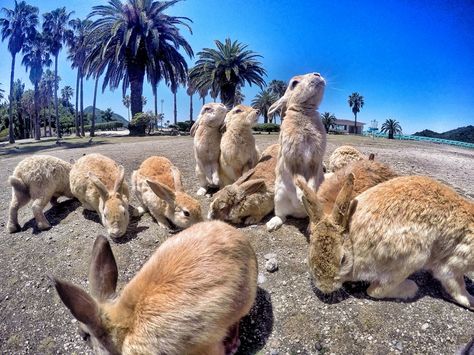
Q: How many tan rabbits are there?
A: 11